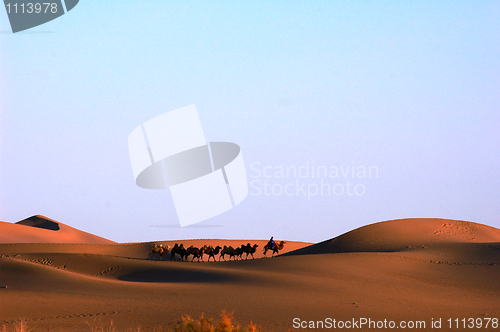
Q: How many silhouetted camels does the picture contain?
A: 7